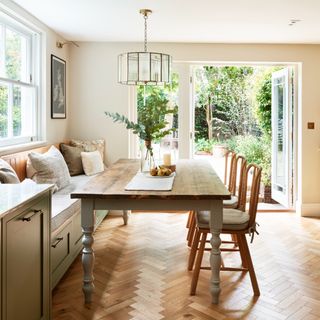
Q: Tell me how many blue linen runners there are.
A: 0